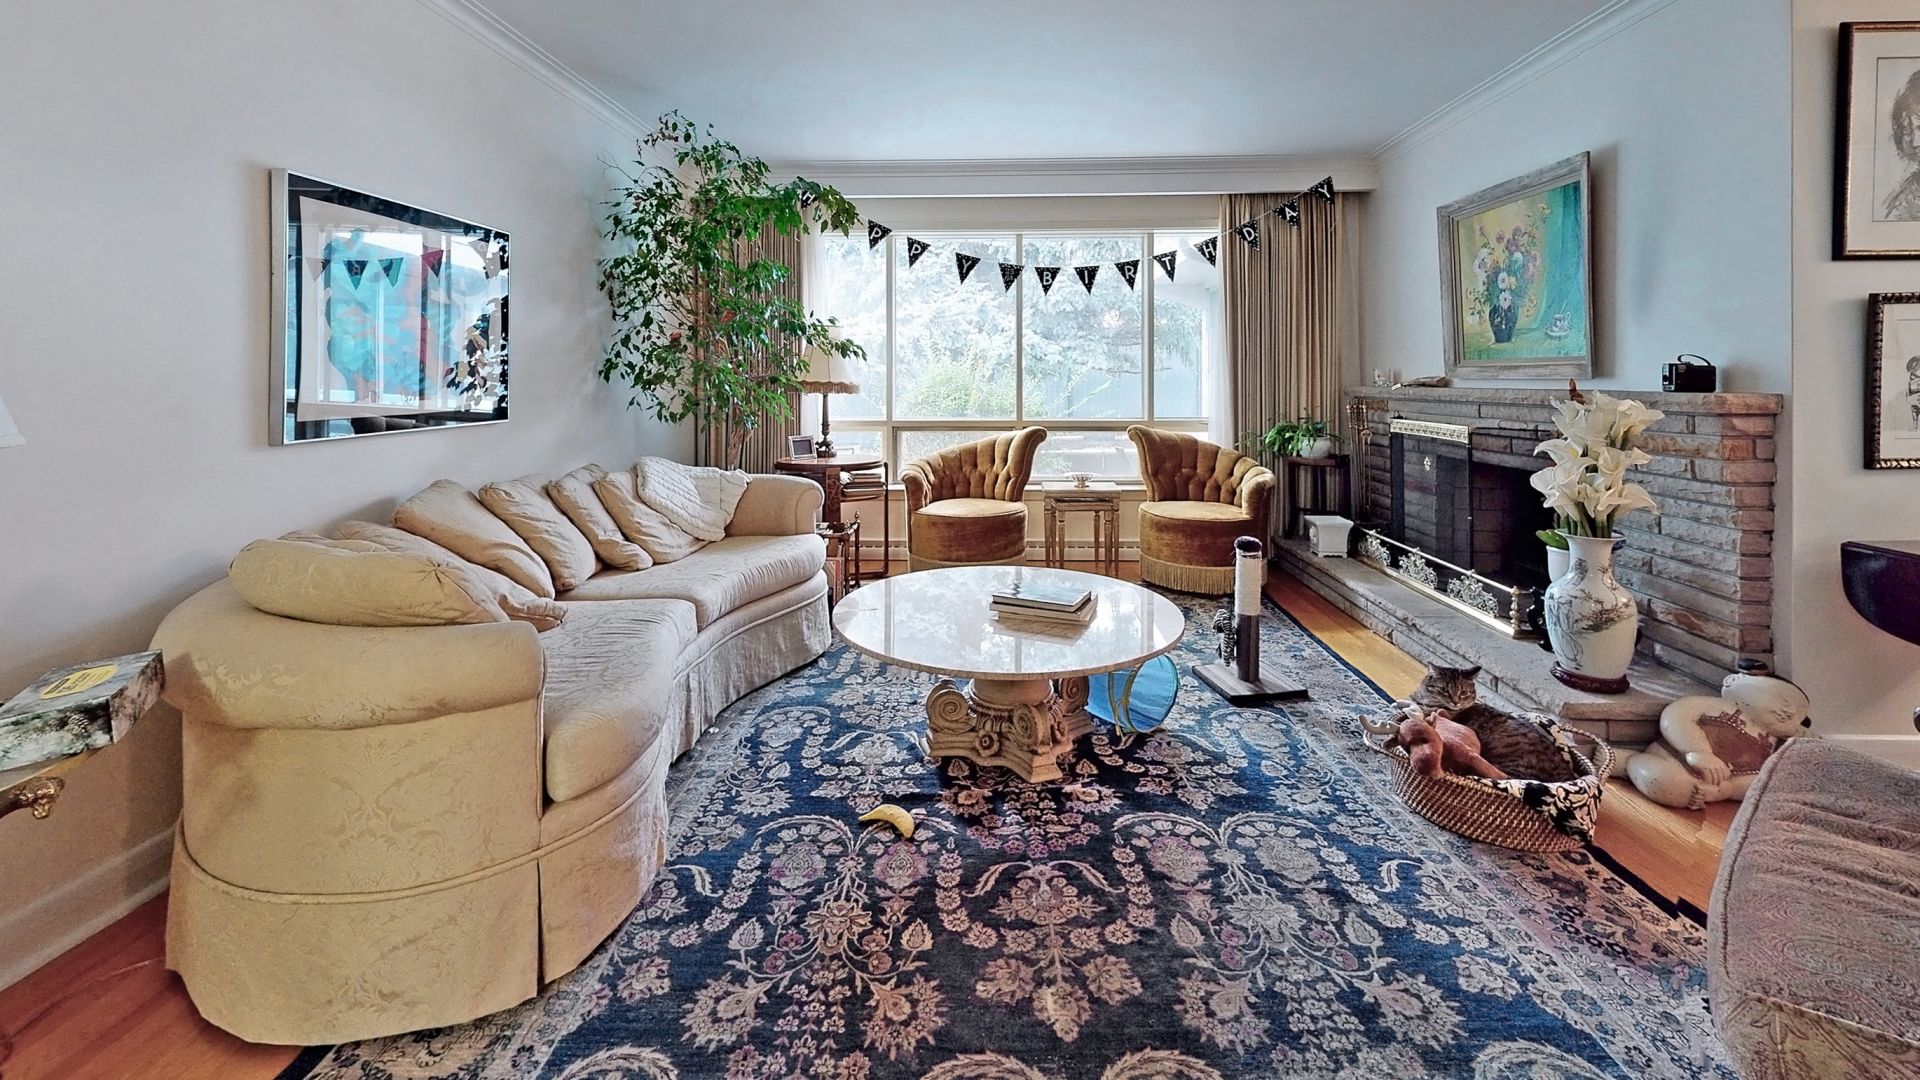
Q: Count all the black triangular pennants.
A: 13